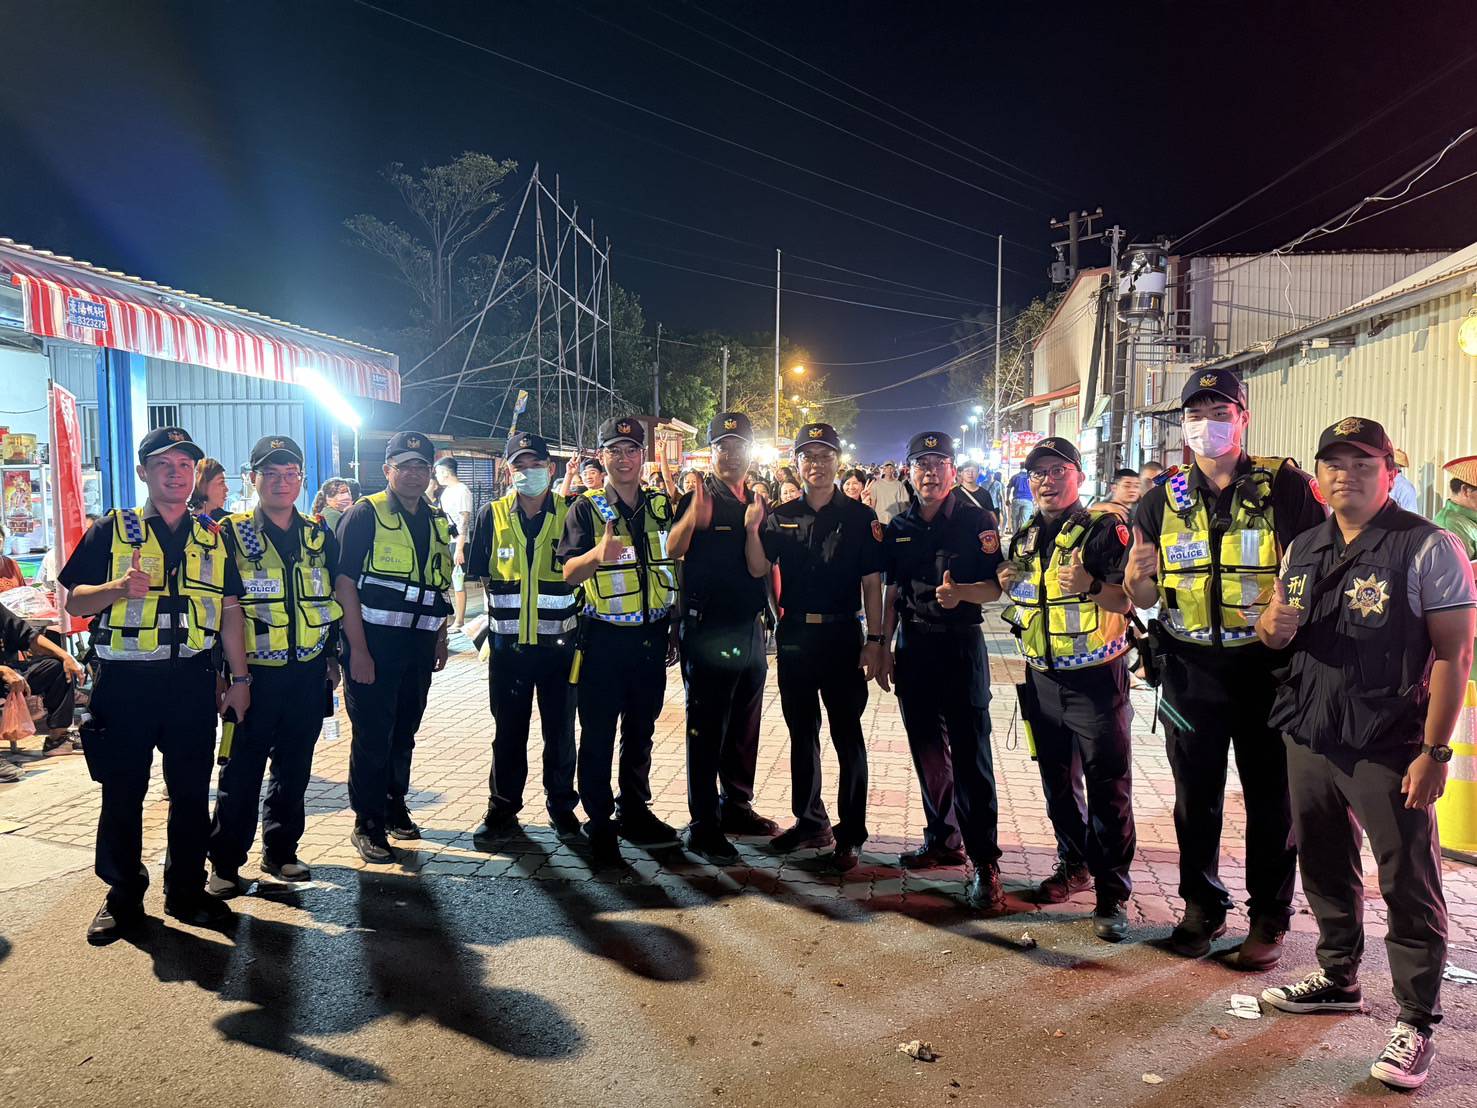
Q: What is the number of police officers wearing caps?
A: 11